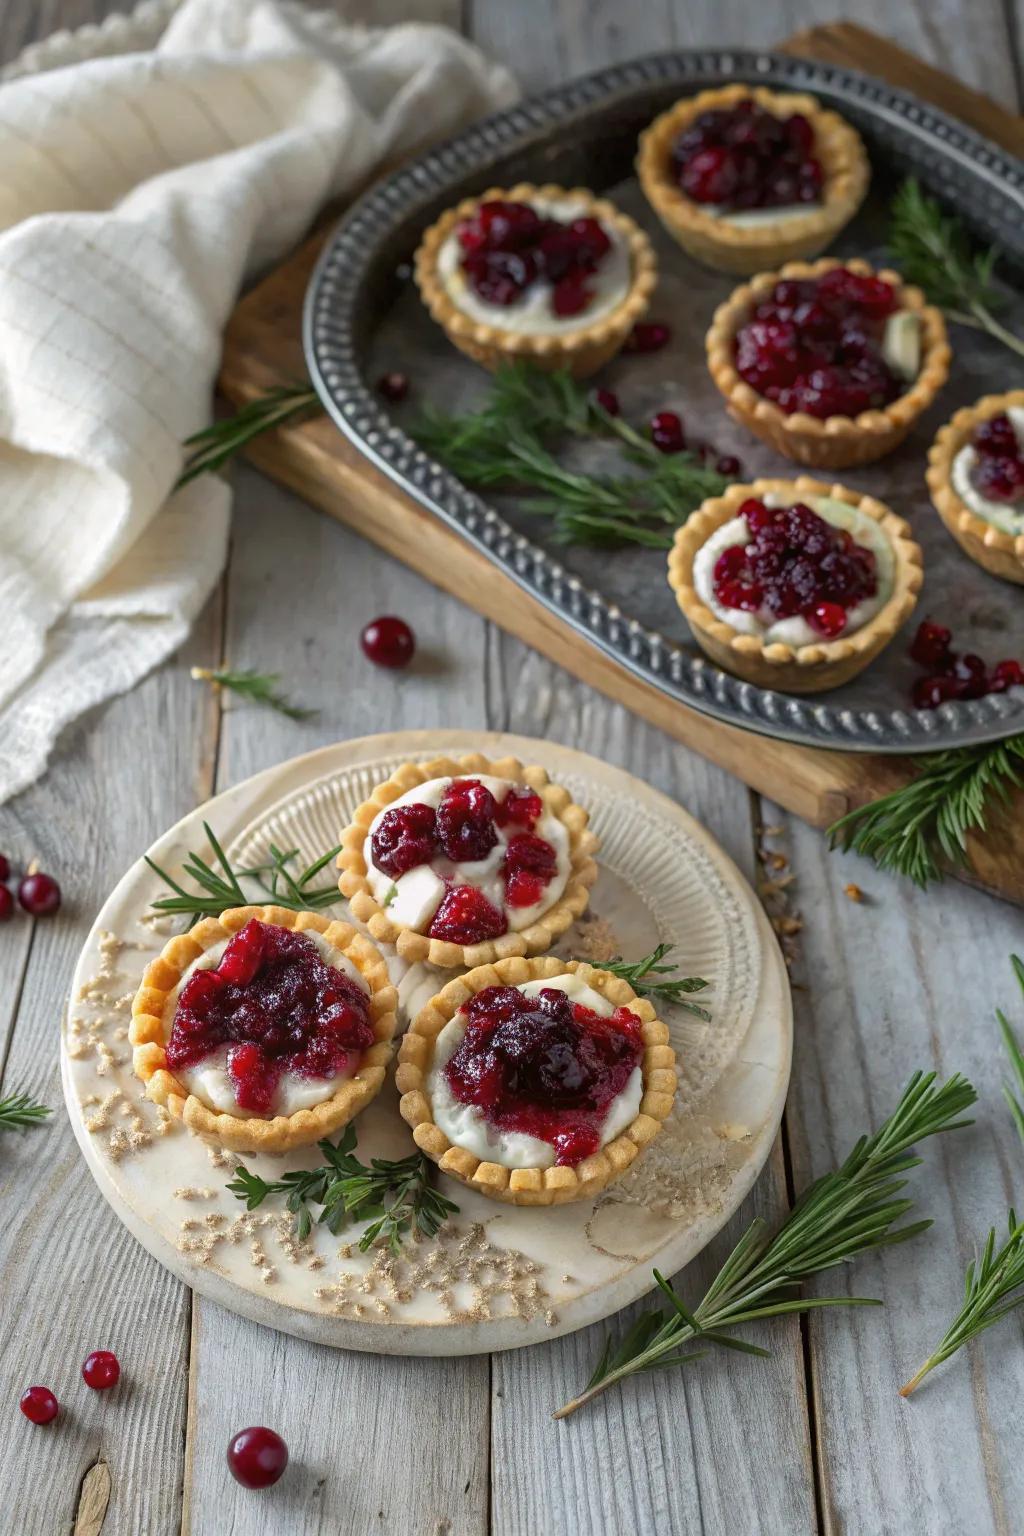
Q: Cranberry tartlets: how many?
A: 8